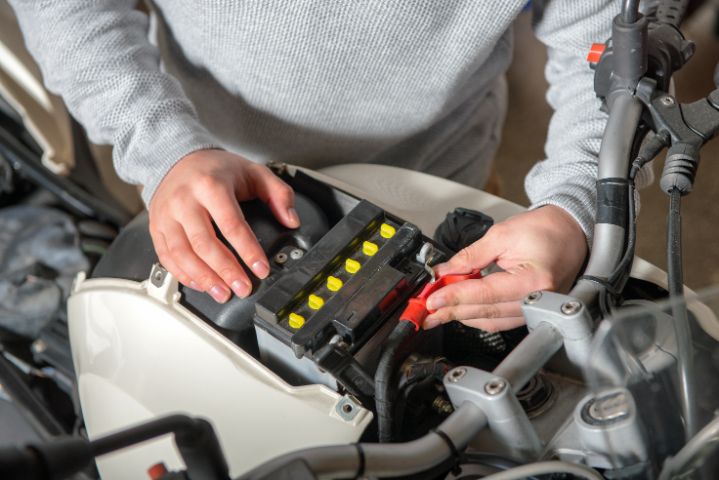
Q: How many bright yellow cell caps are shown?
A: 6